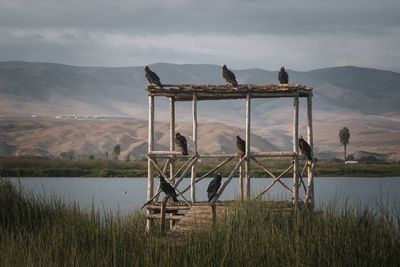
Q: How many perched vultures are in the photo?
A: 8